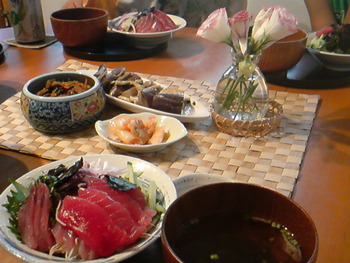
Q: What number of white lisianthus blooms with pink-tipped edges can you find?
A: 3